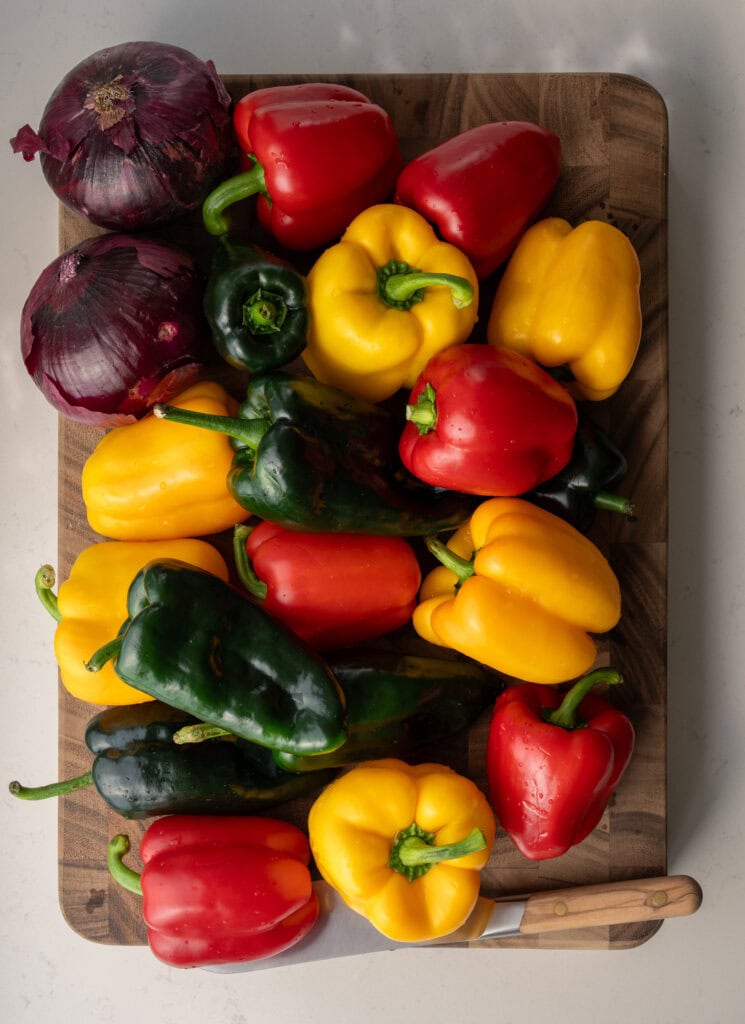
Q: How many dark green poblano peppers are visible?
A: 6